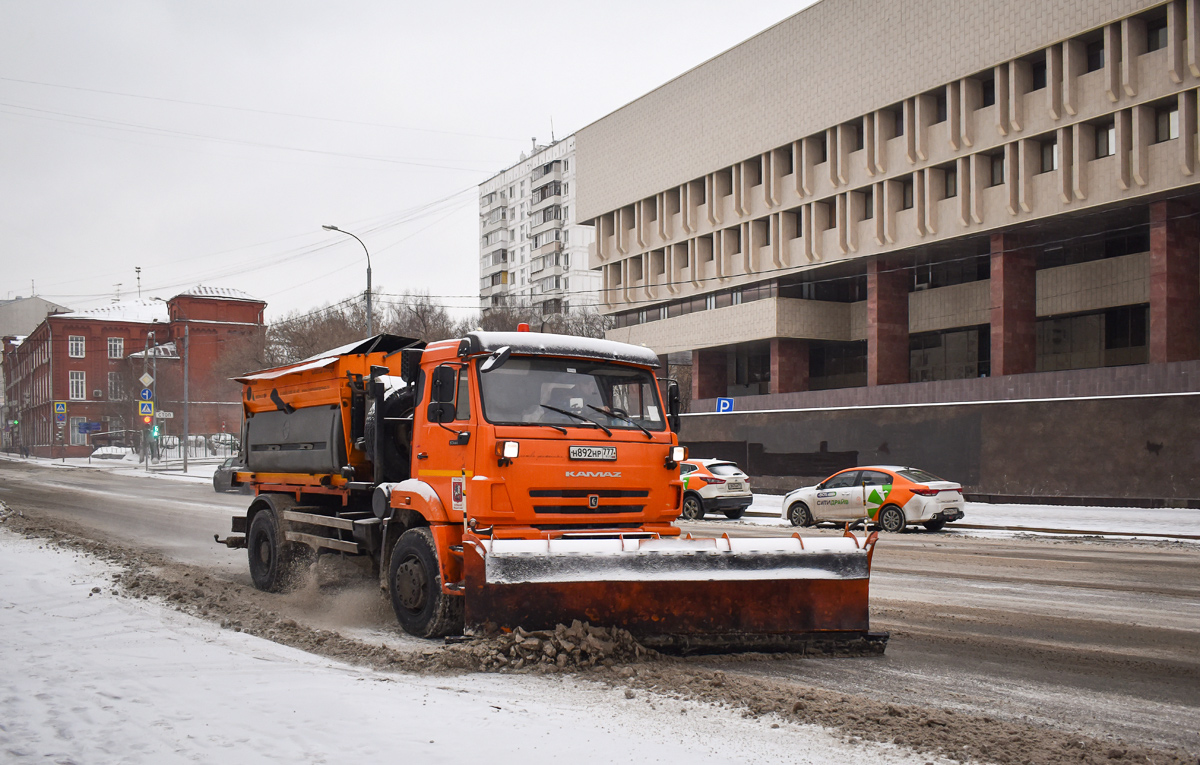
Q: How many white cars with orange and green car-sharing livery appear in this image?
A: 2